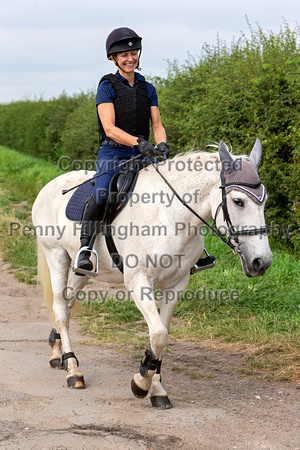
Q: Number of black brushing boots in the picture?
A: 4